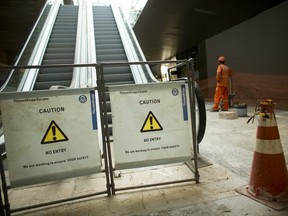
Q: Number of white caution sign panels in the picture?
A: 2